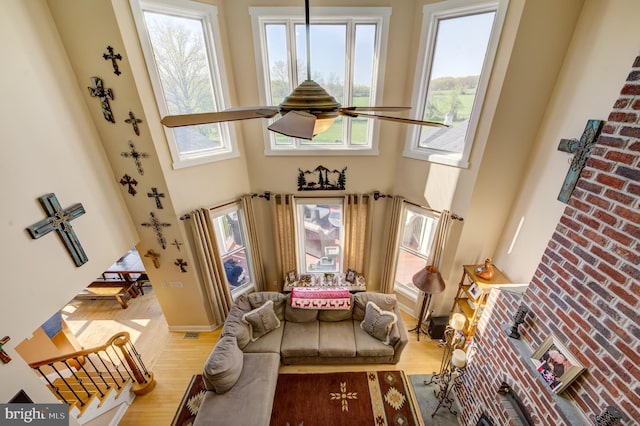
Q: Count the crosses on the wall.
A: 13